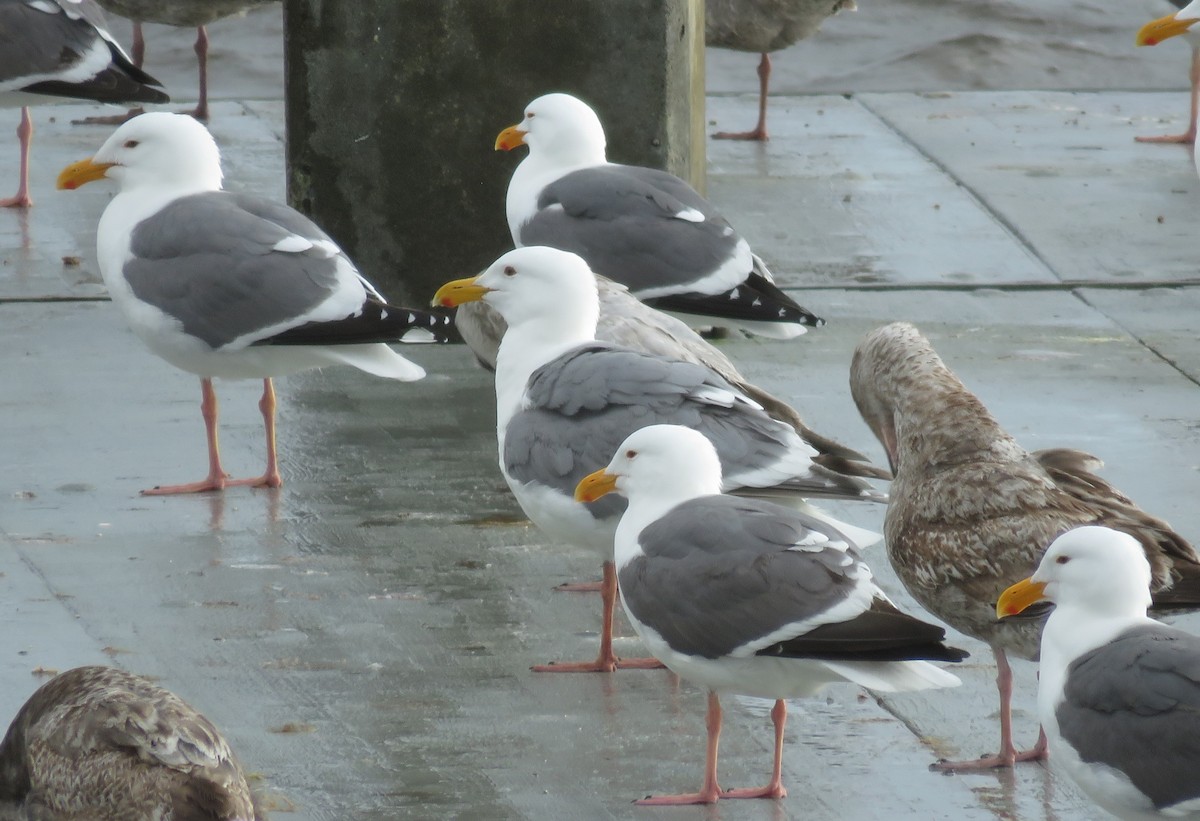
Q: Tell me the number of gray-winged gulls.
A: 6